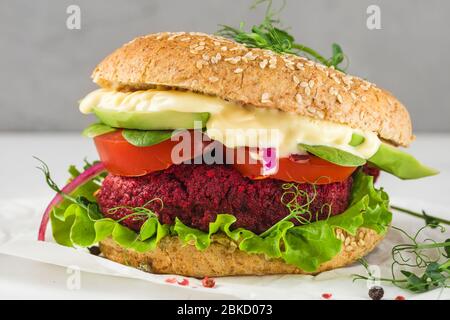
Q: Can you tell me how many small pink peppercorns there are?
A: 5